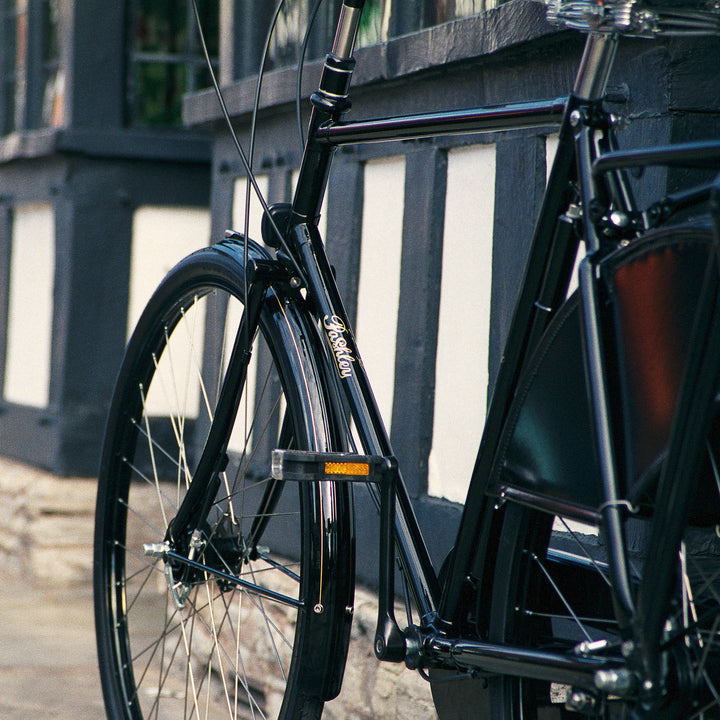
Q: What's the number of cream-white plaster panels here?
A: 7